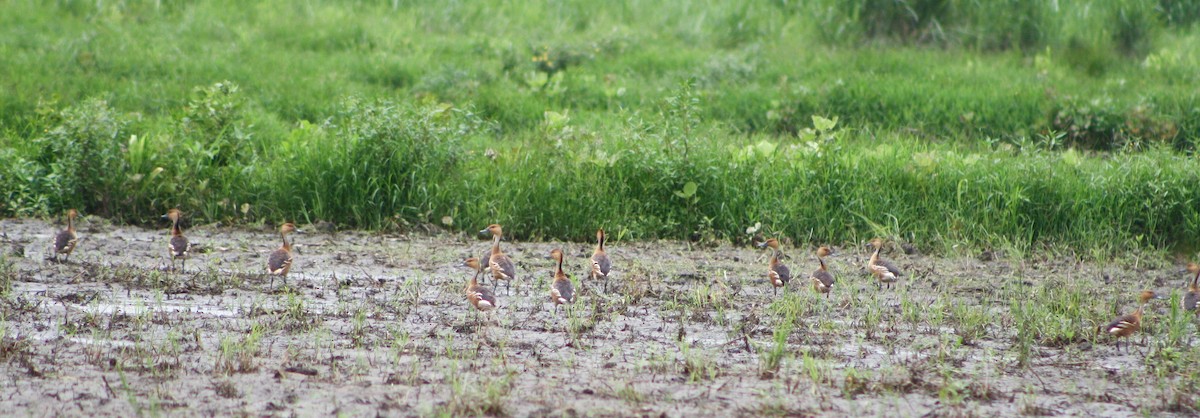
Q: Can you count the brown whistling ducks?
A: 13